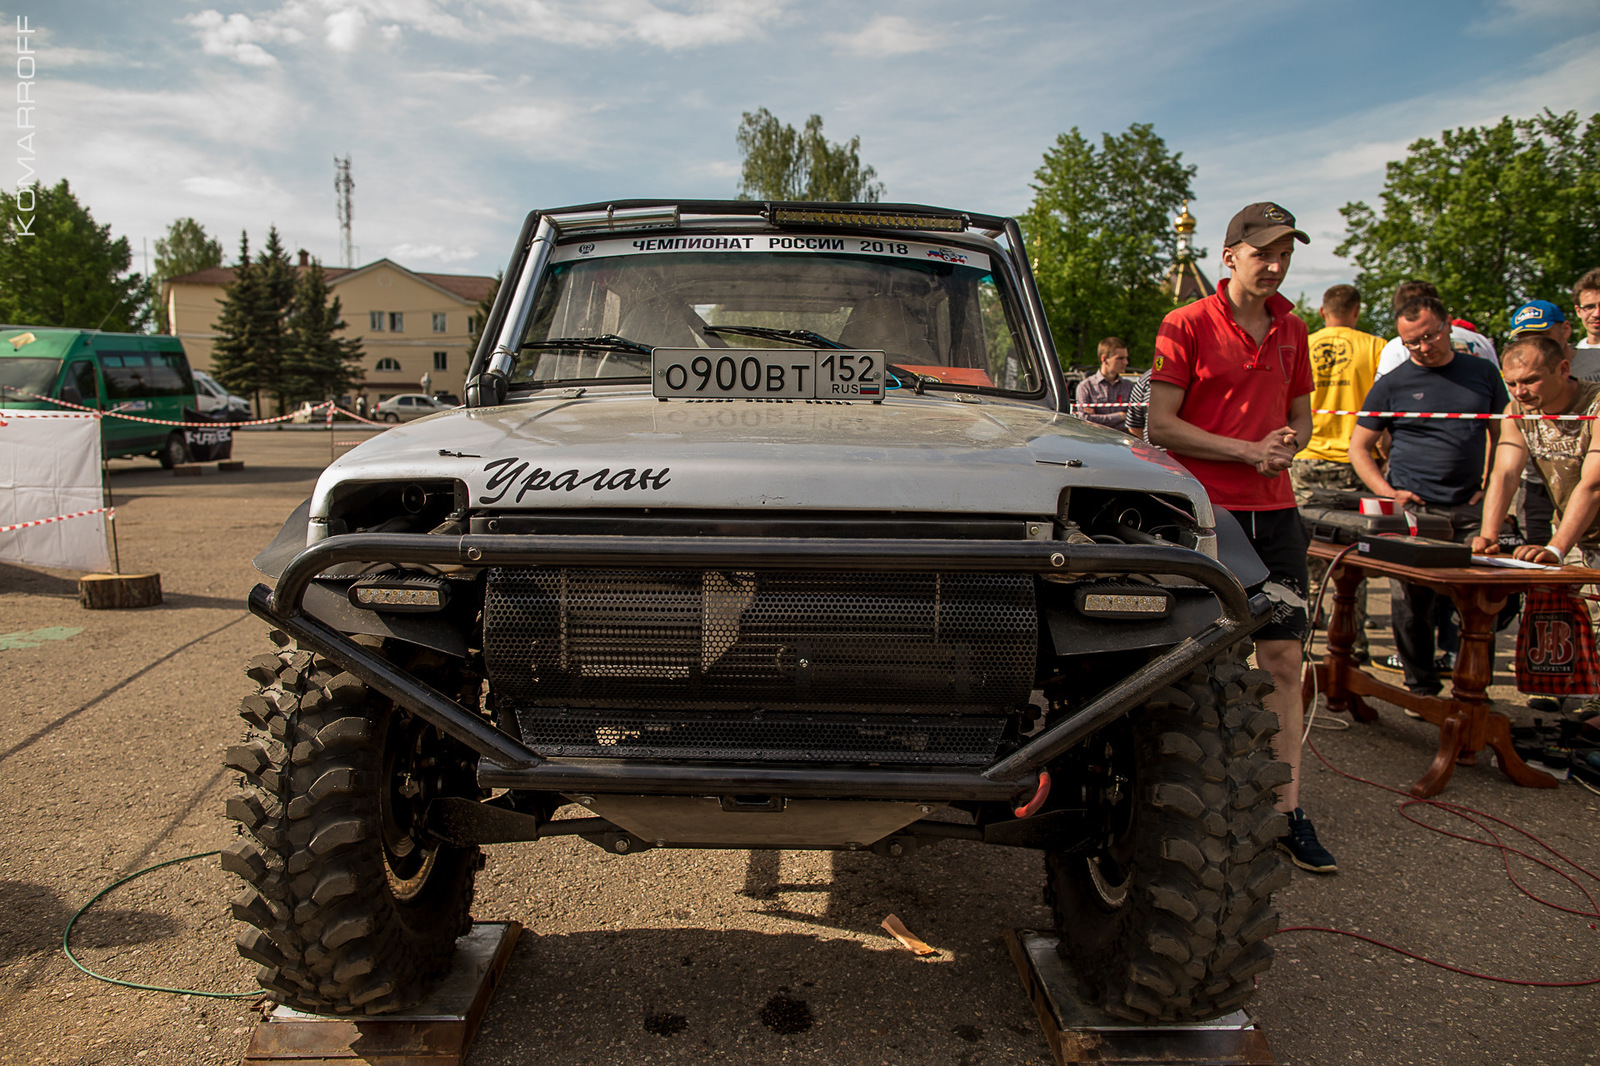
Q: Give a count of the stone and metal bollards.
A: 0